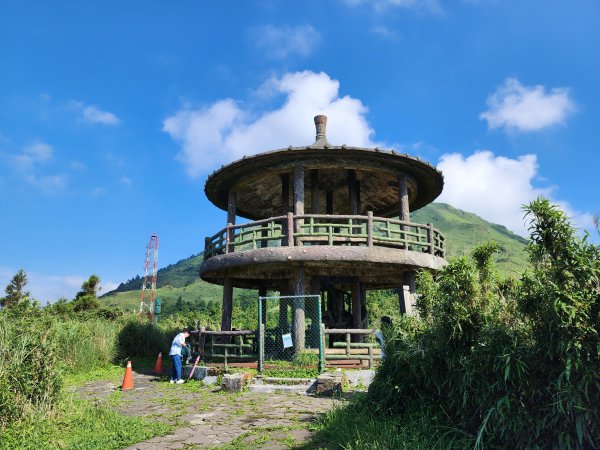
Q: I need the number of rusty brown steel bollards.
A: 0